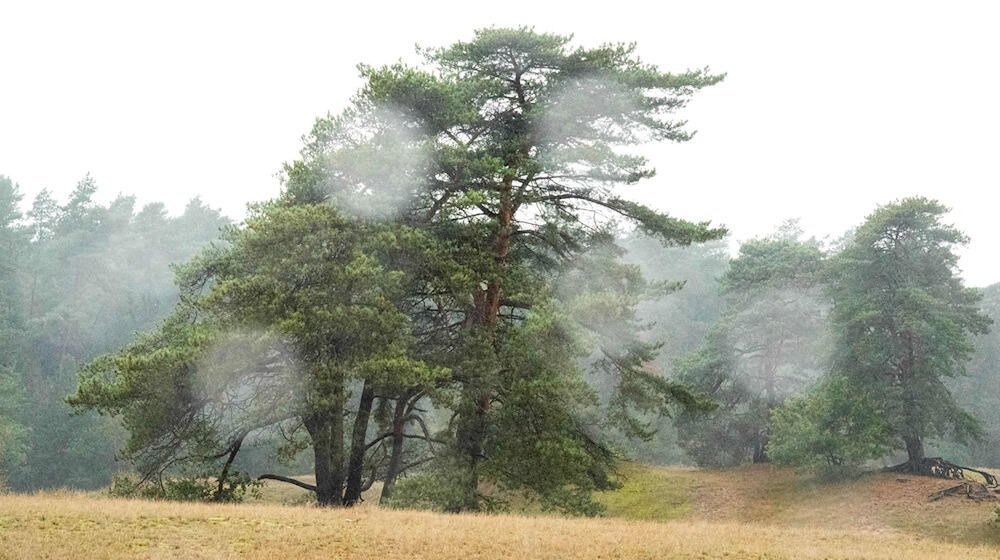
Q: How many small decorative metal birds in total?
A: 0